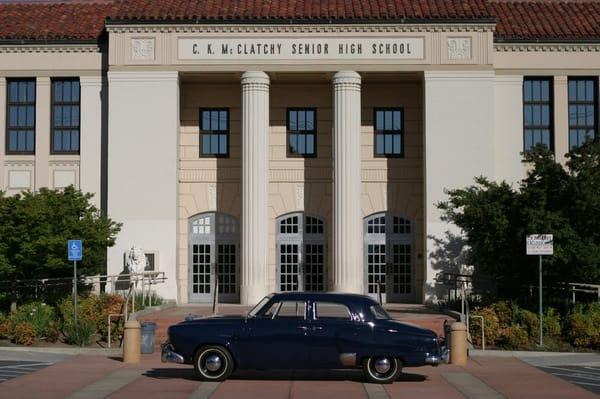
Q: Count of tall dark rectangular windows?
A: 7